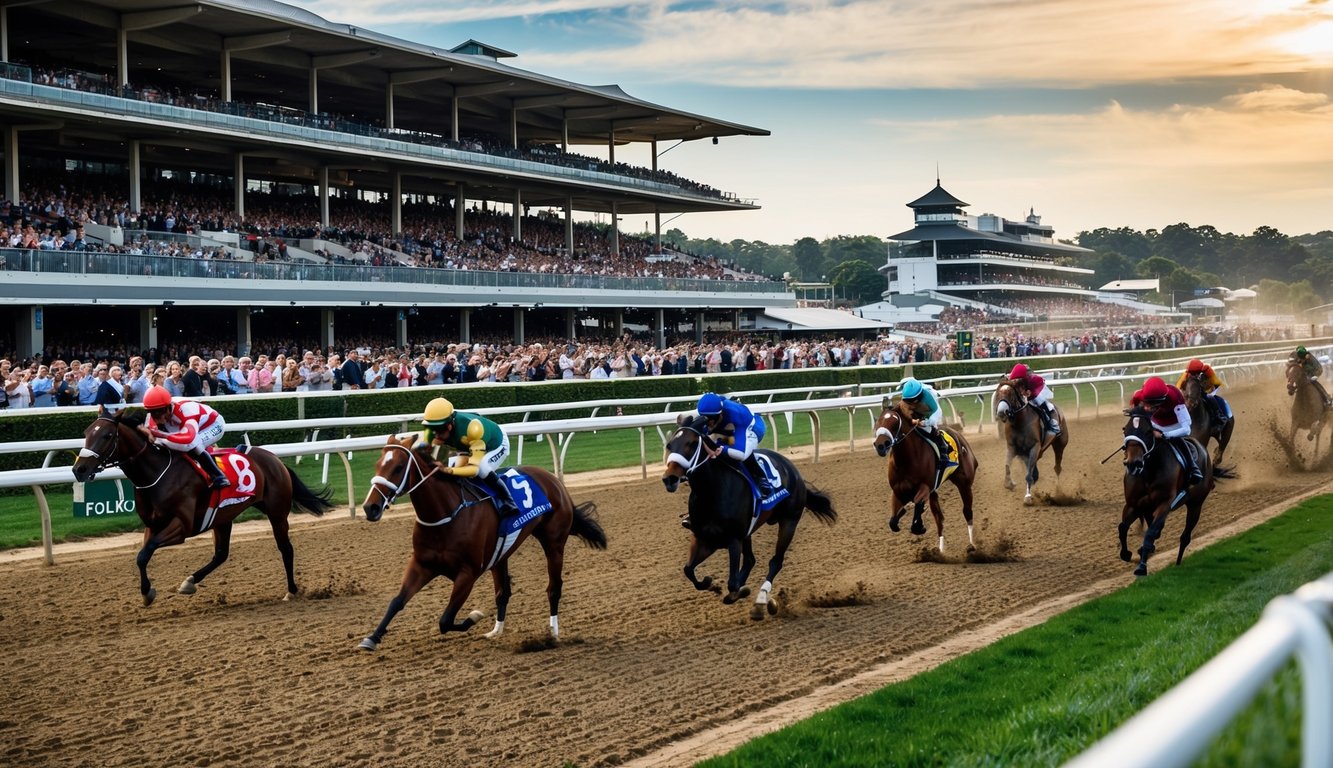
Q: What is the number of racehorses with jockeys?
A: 8